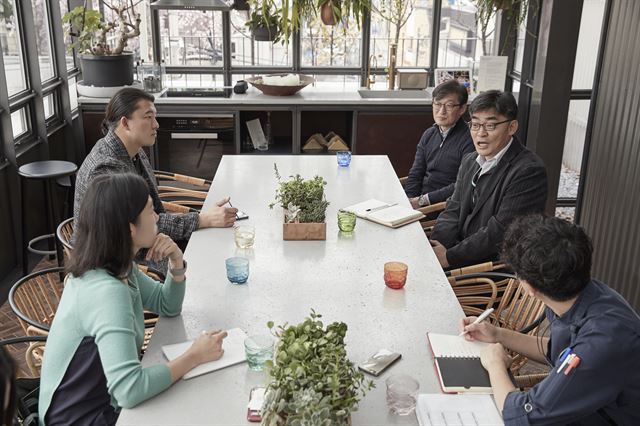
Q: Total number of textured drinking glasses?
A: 7